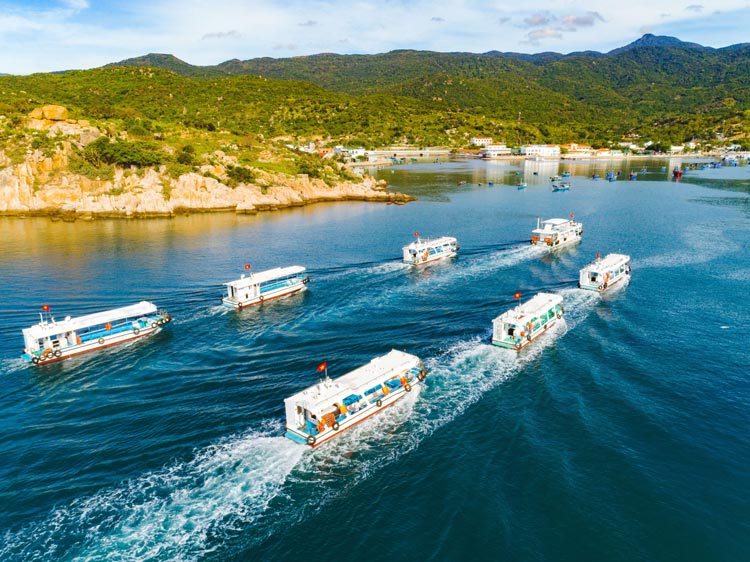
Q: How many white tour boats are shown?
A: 7